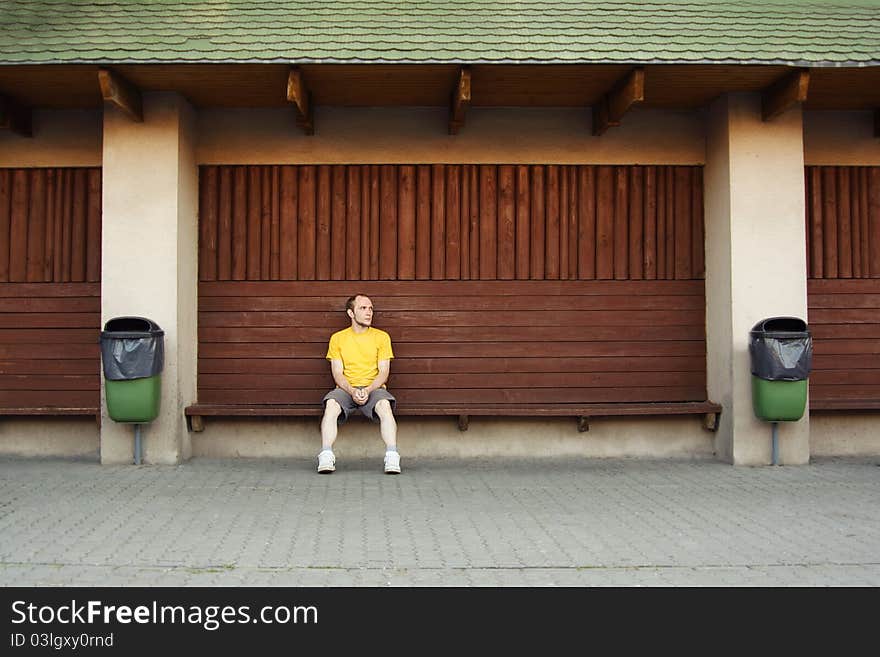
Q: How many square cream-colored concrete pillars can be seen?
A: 2